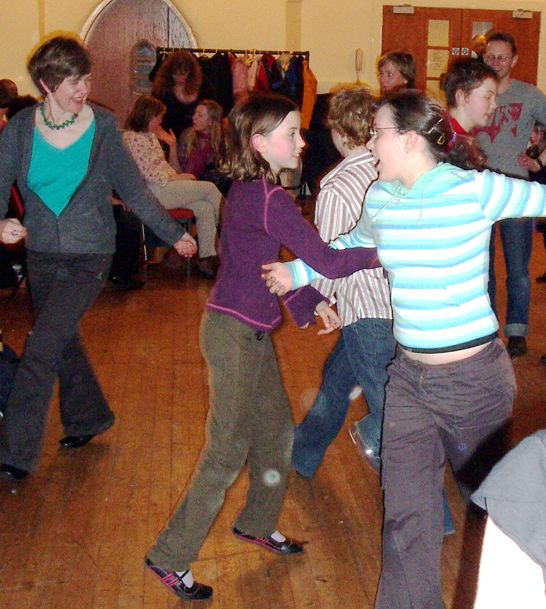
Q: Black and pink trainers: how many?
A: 2